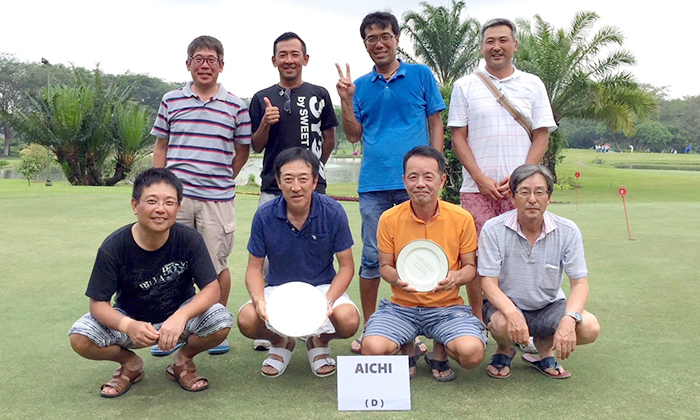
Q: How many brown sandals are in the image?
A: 2